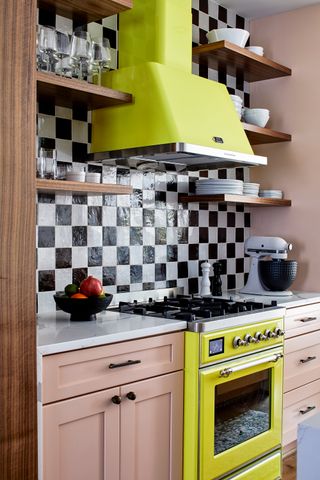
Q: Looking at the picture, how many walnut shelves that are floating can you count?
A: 6